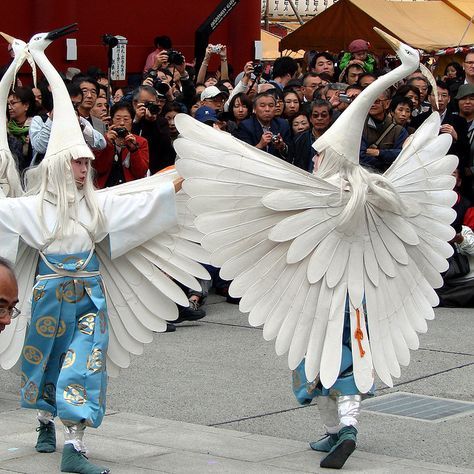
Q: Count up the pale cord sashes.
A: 1